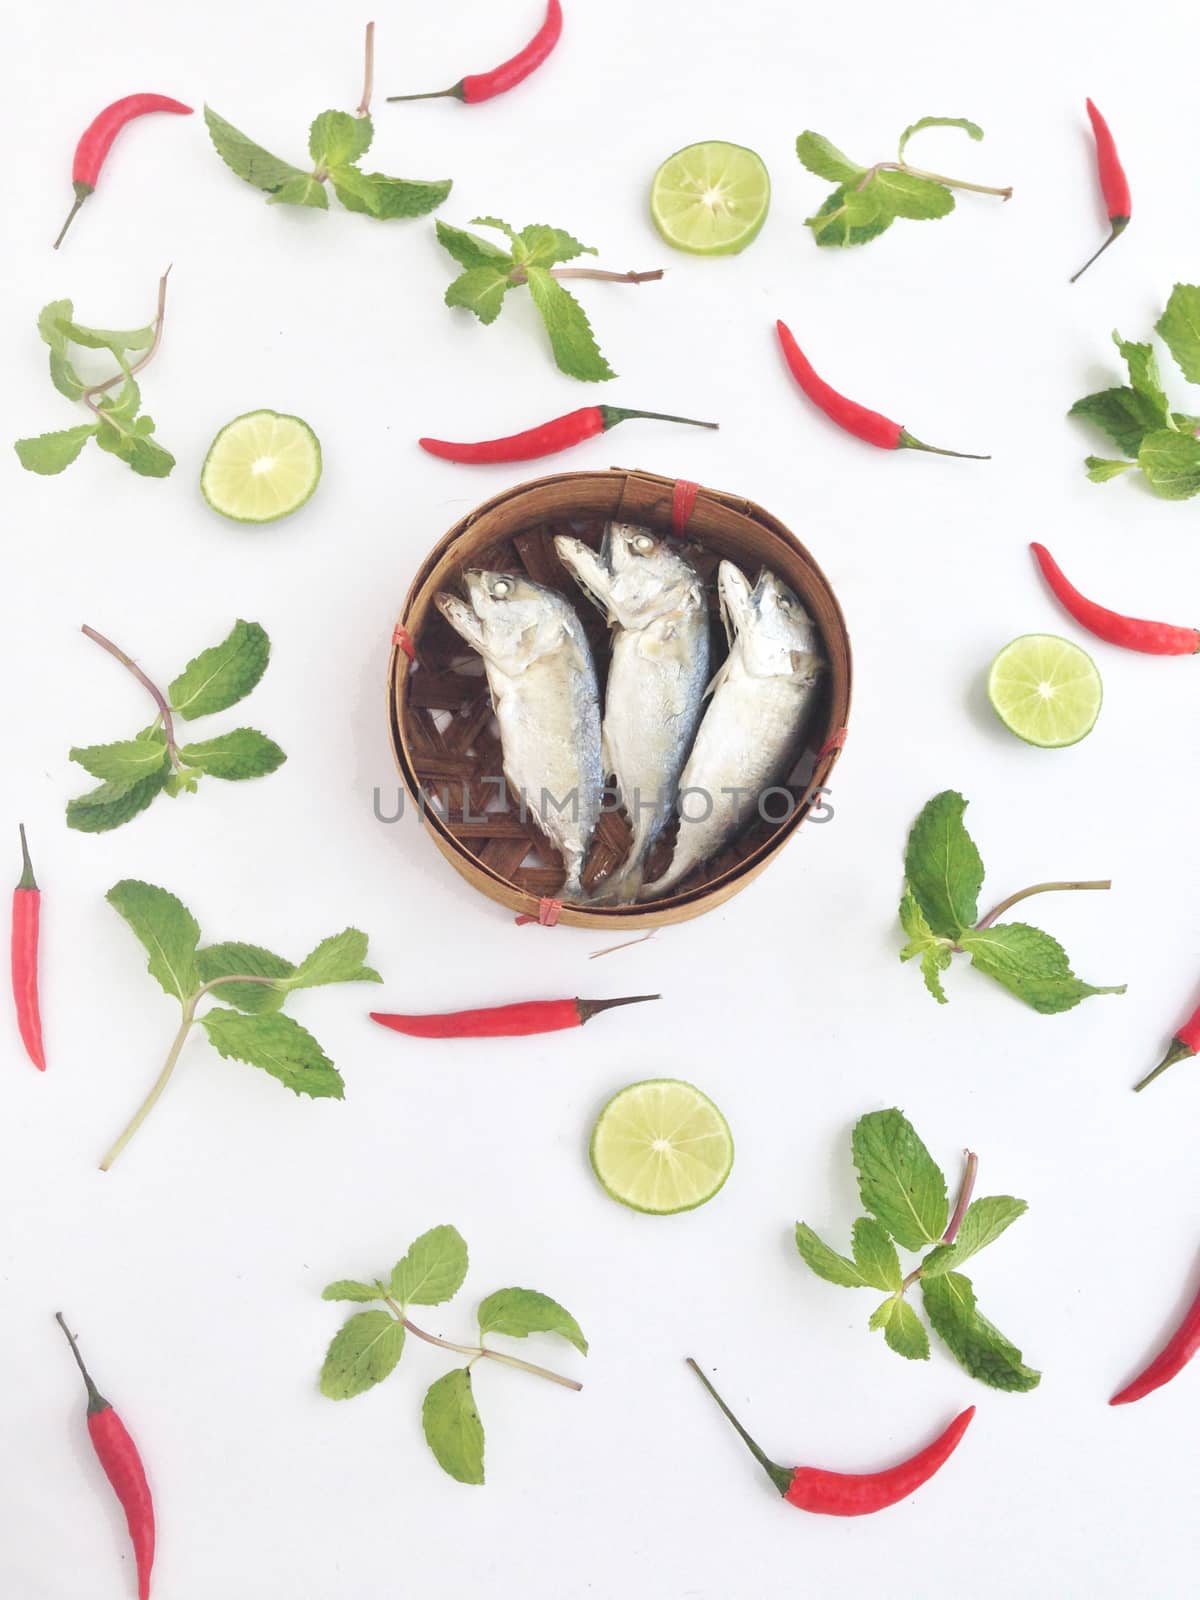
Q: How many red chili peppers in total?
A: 12